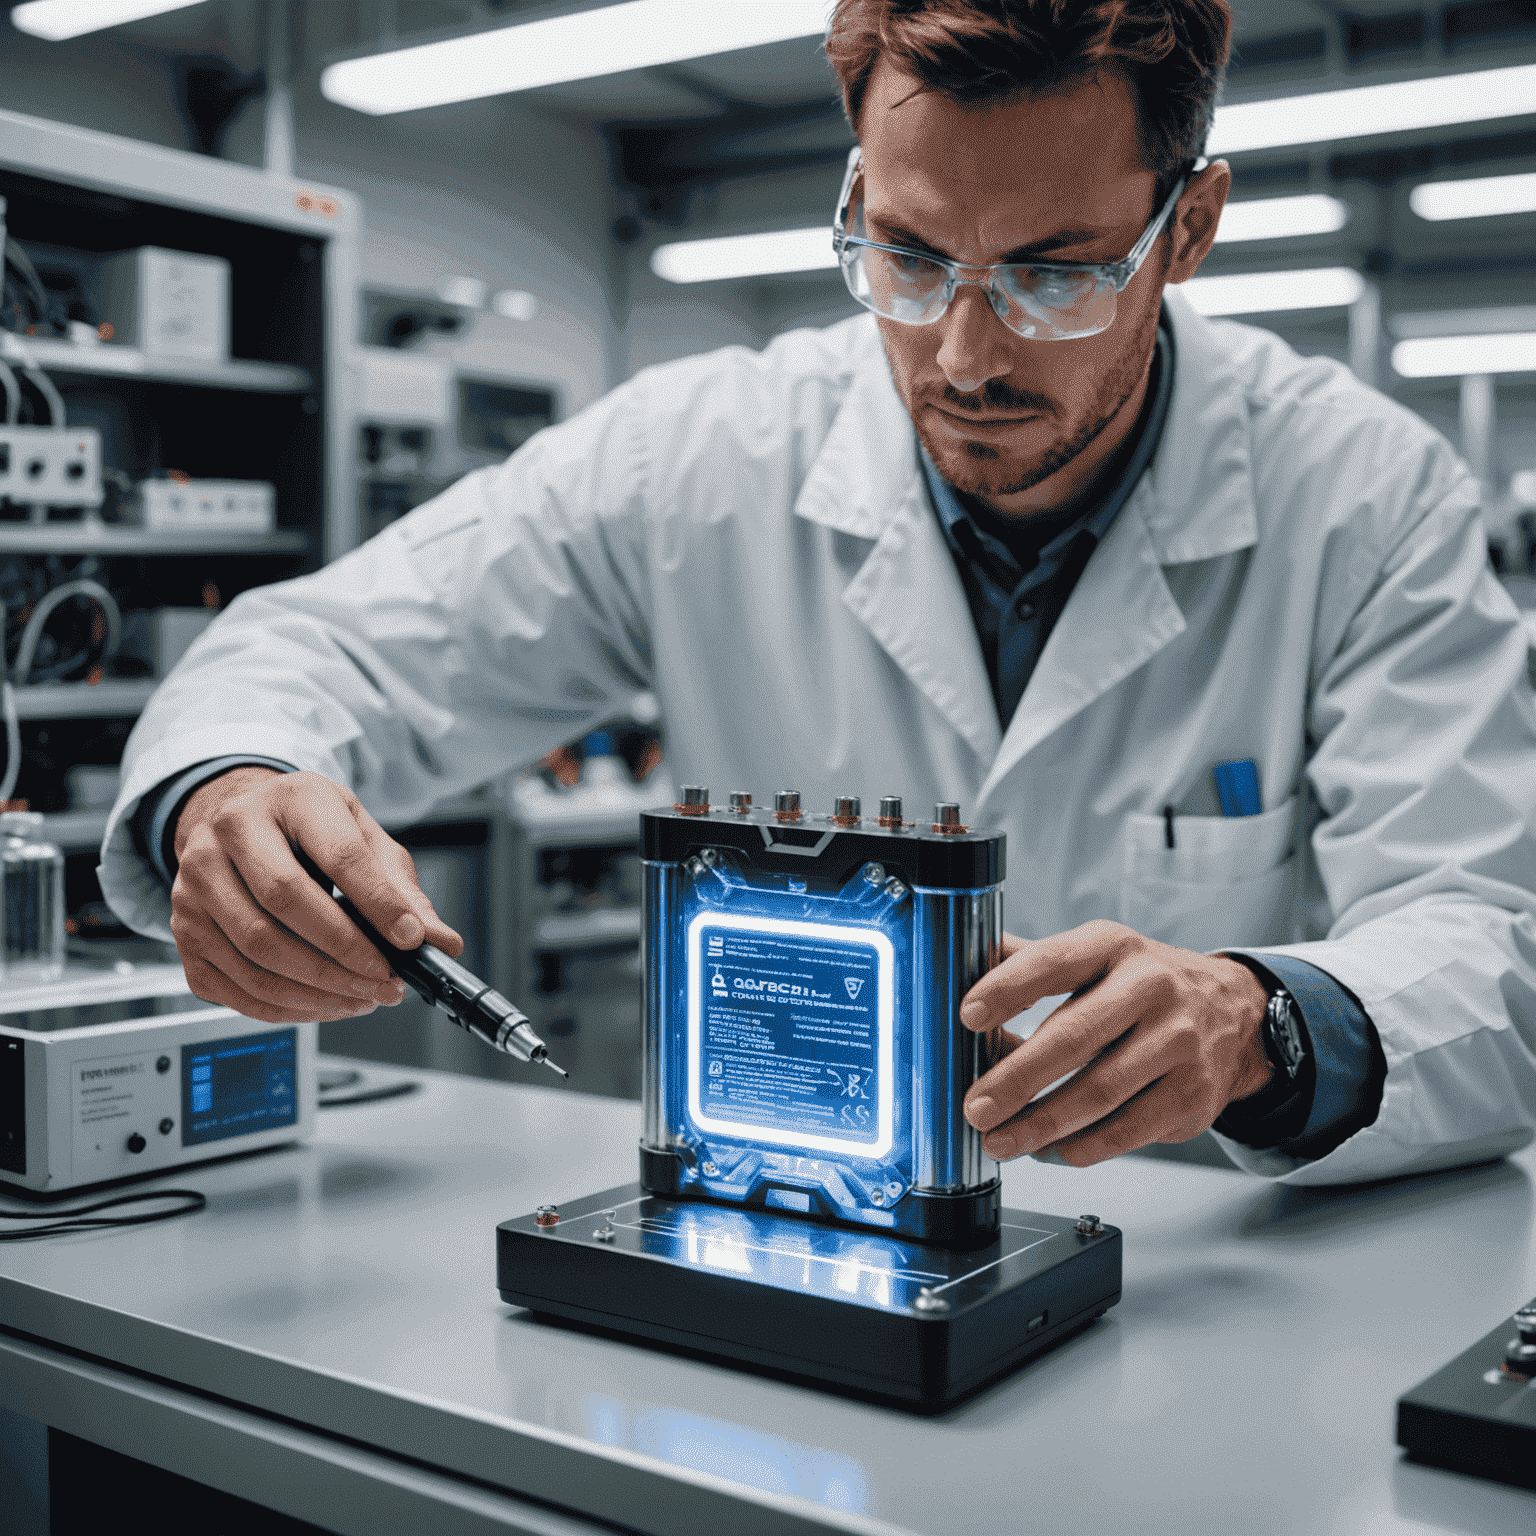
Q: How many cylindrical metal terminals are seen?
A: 6